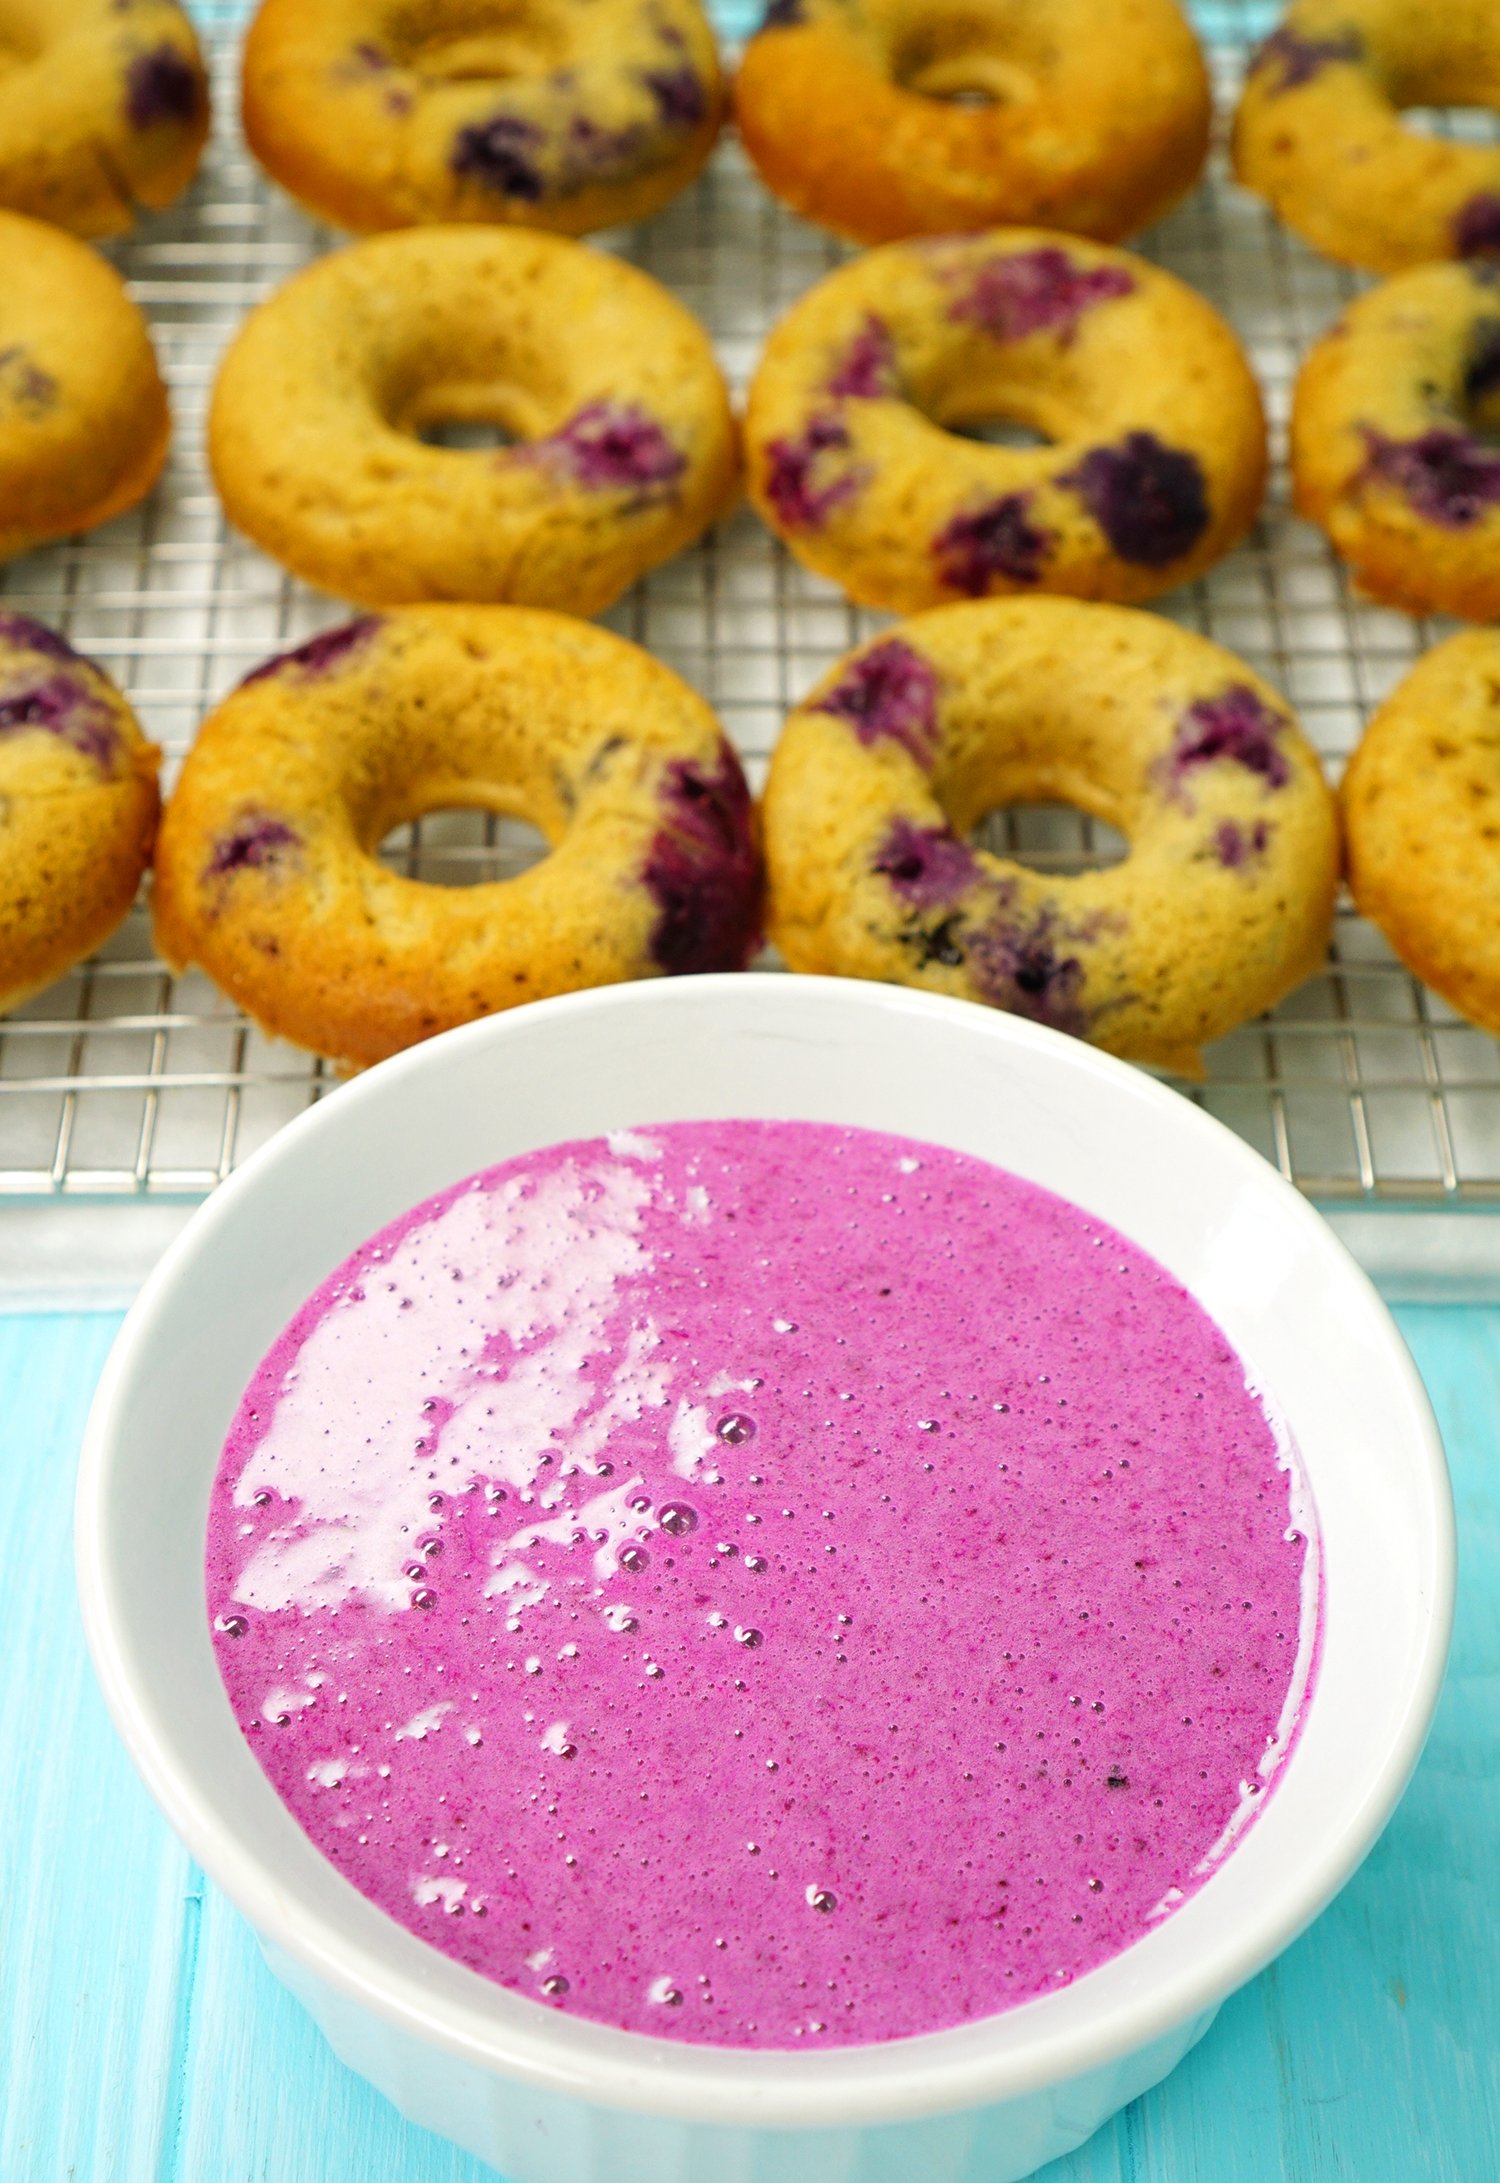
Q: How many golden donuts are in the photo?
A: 12